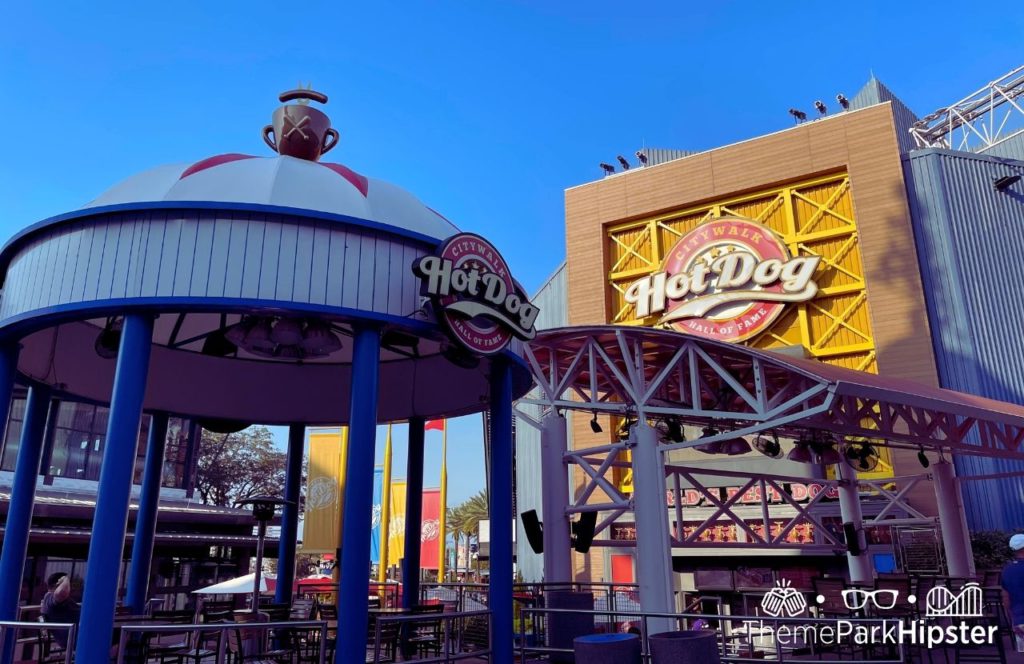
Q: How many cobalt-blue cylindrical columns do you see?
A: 8